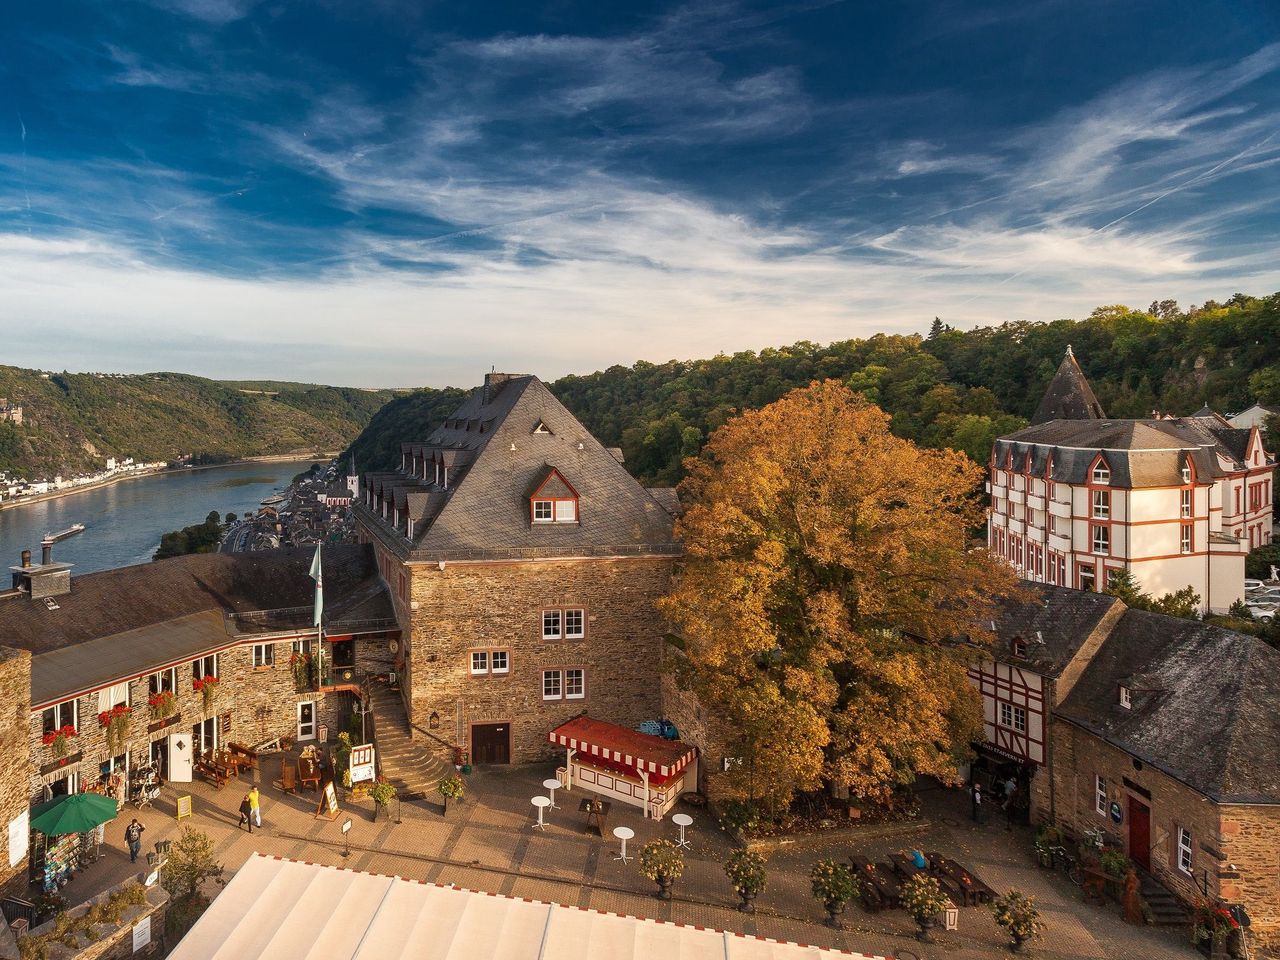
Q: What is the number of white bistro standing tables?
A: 4